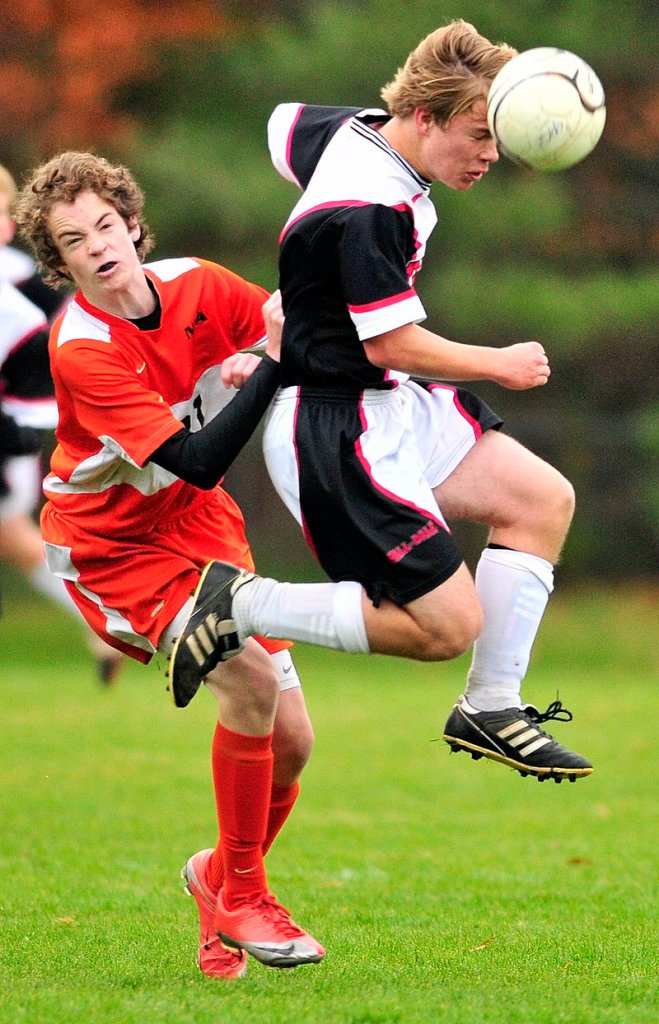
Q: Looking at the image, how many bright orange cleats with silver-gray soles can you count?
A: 2